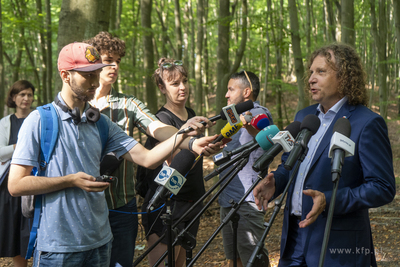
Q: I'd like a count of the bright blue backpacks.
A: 1